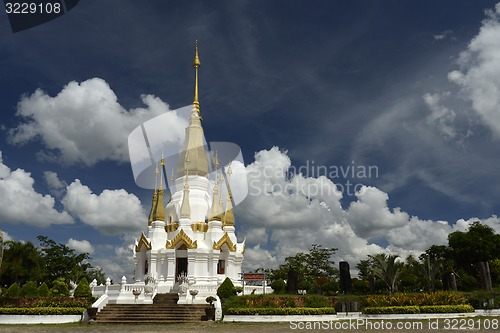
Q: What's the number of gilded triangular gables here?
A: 3